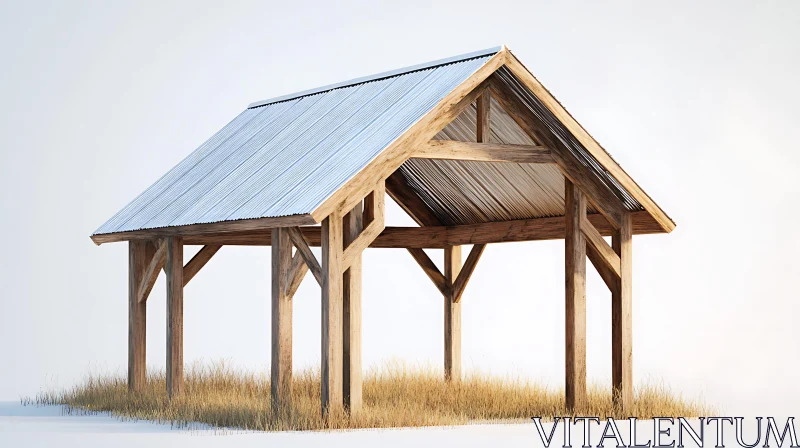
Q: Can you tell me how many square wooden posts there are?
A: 8